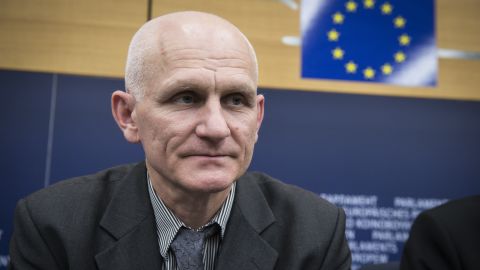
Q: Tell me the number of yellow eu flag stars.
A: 12